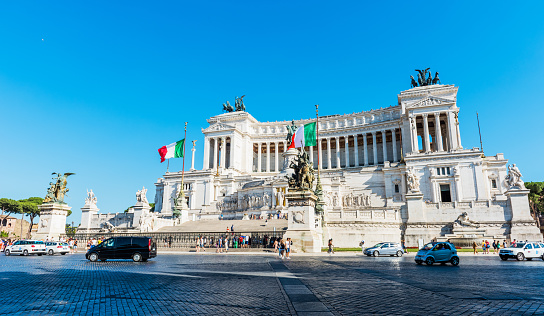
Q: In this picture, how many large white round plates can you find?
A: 0